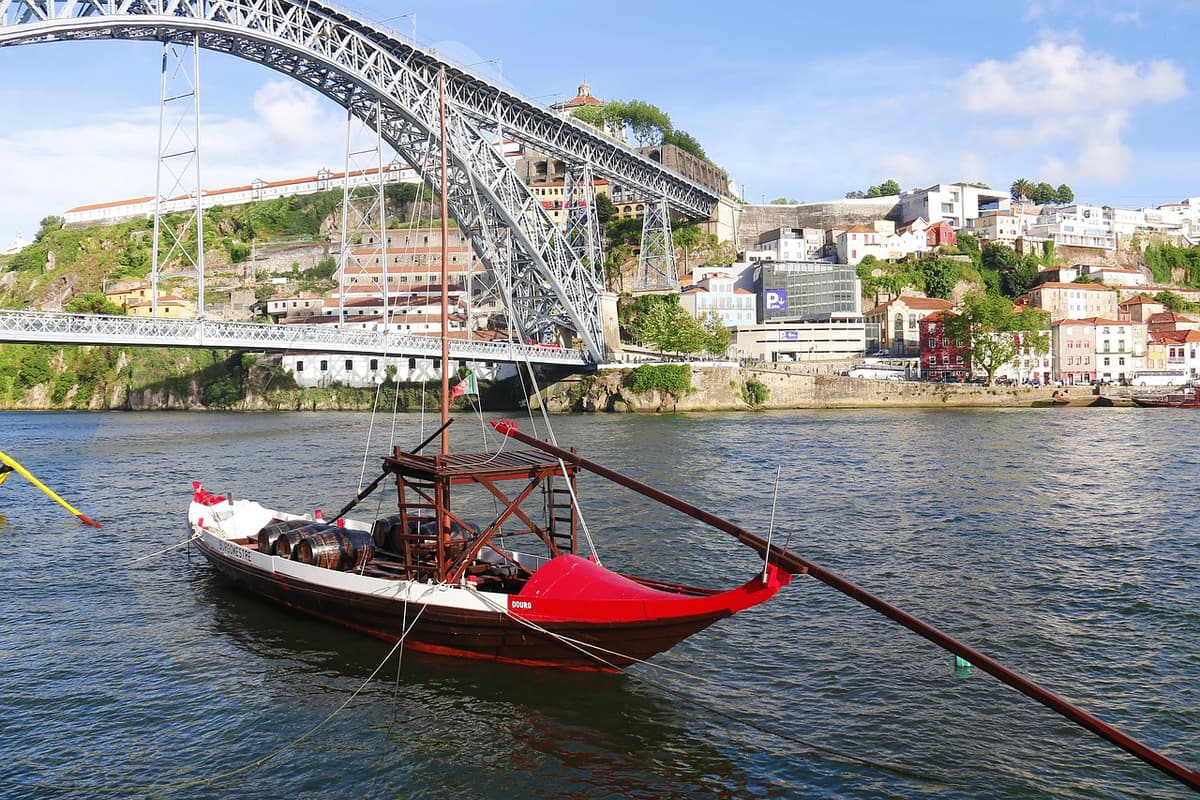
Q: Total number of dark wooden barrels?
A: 6